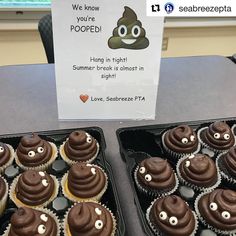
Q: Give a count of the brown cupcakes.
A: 15